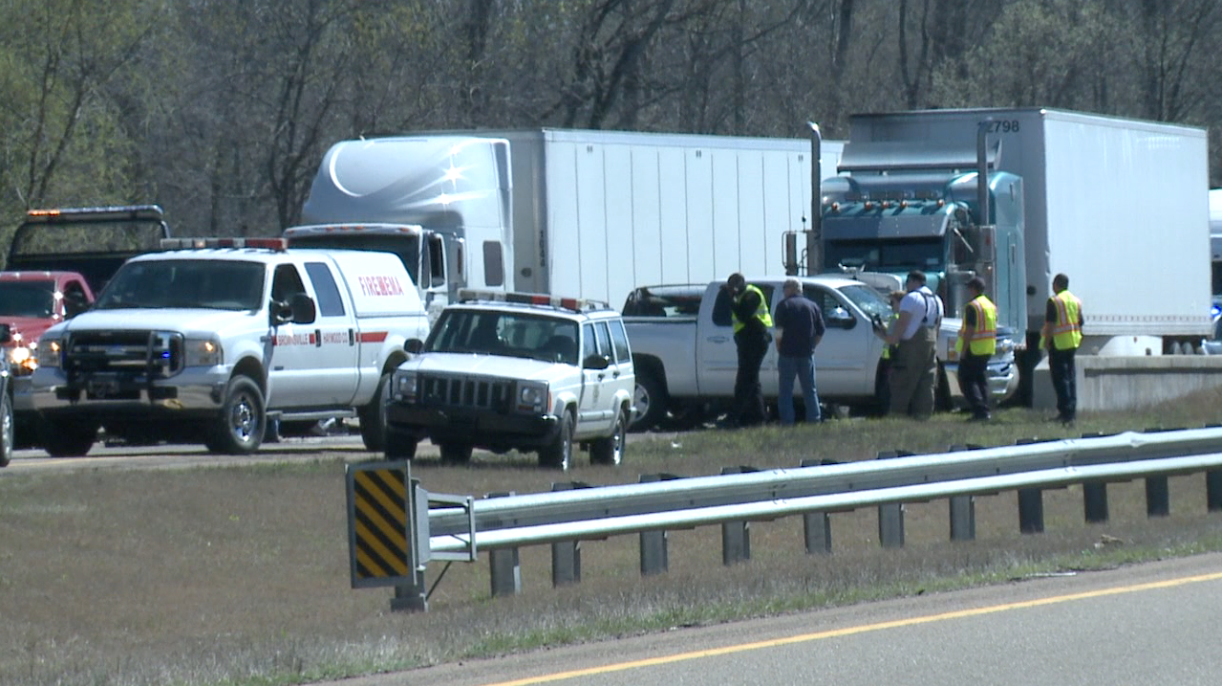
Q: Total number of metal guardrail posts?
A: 12